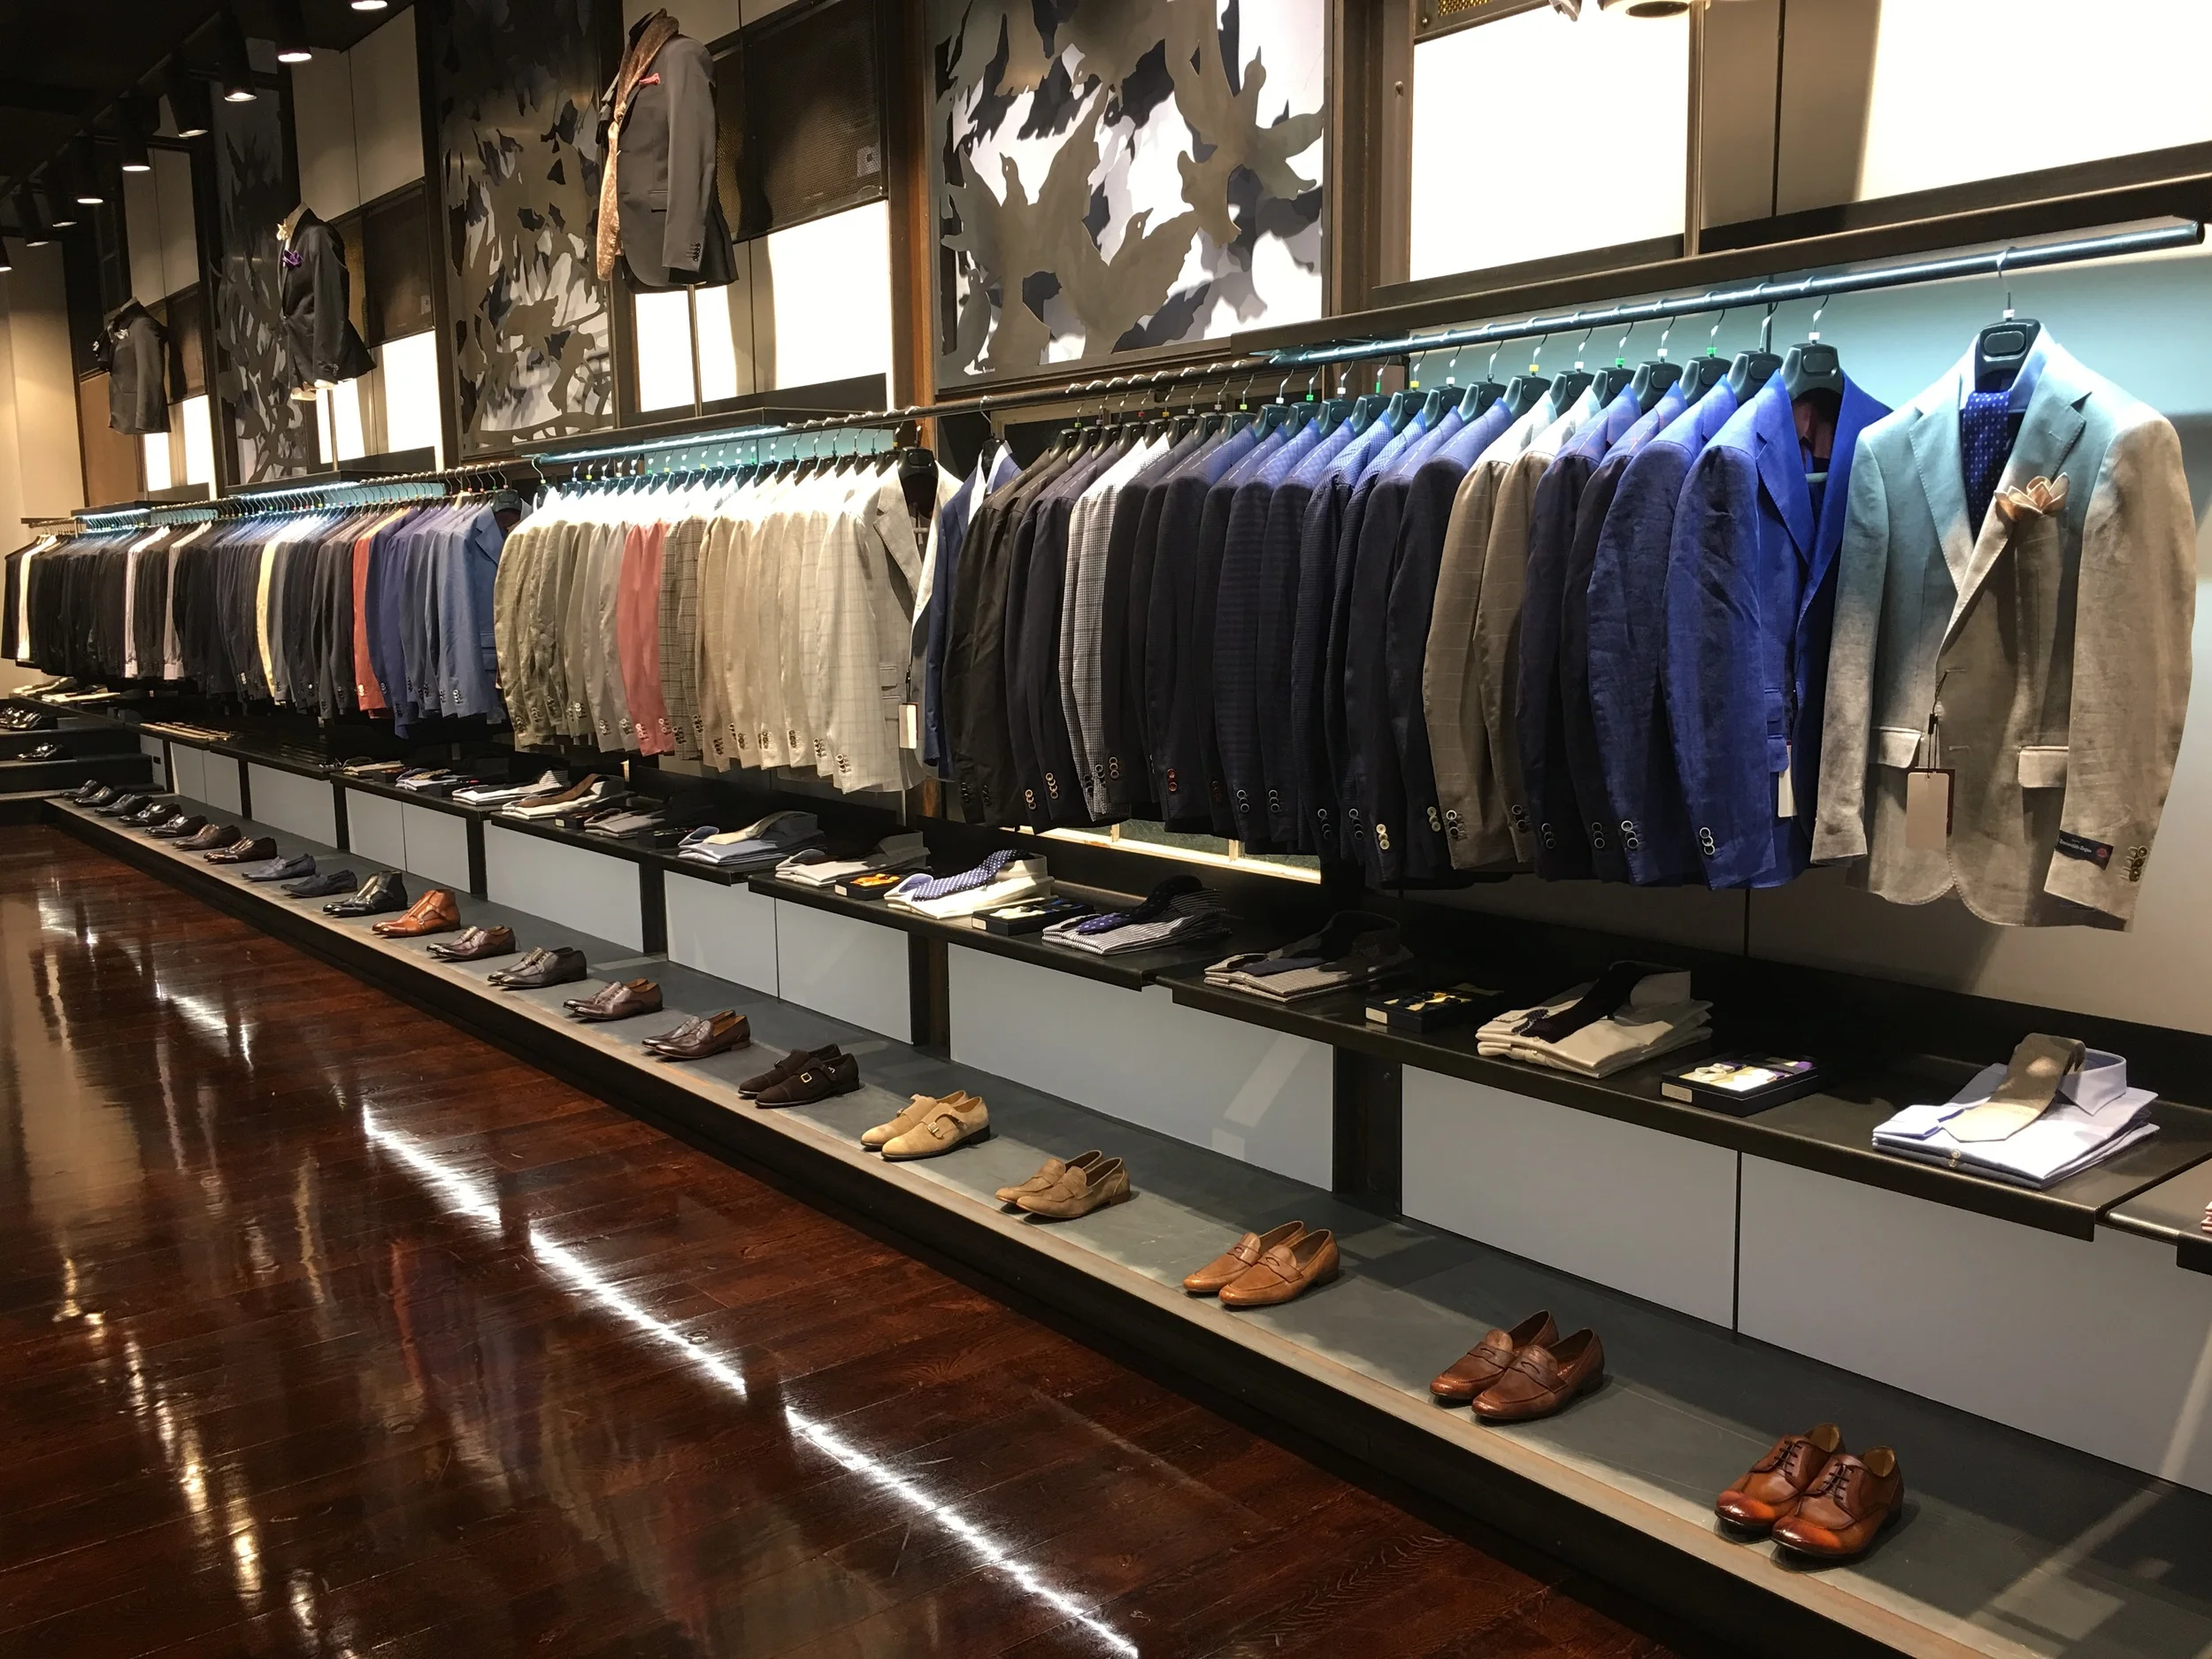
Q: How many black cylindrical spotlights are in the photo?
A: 9